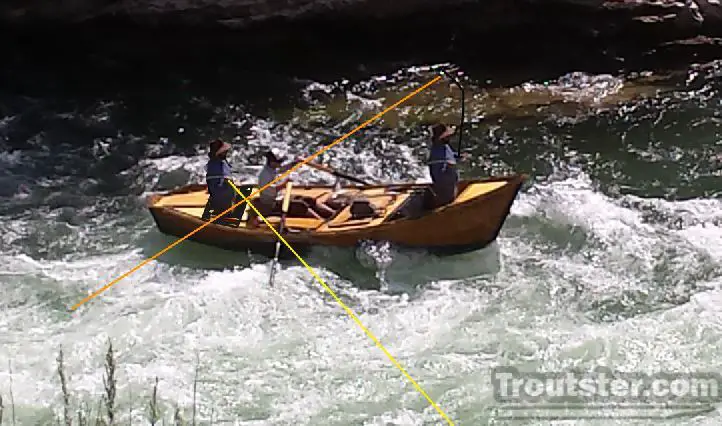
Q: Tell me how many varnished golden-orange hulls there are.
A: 1